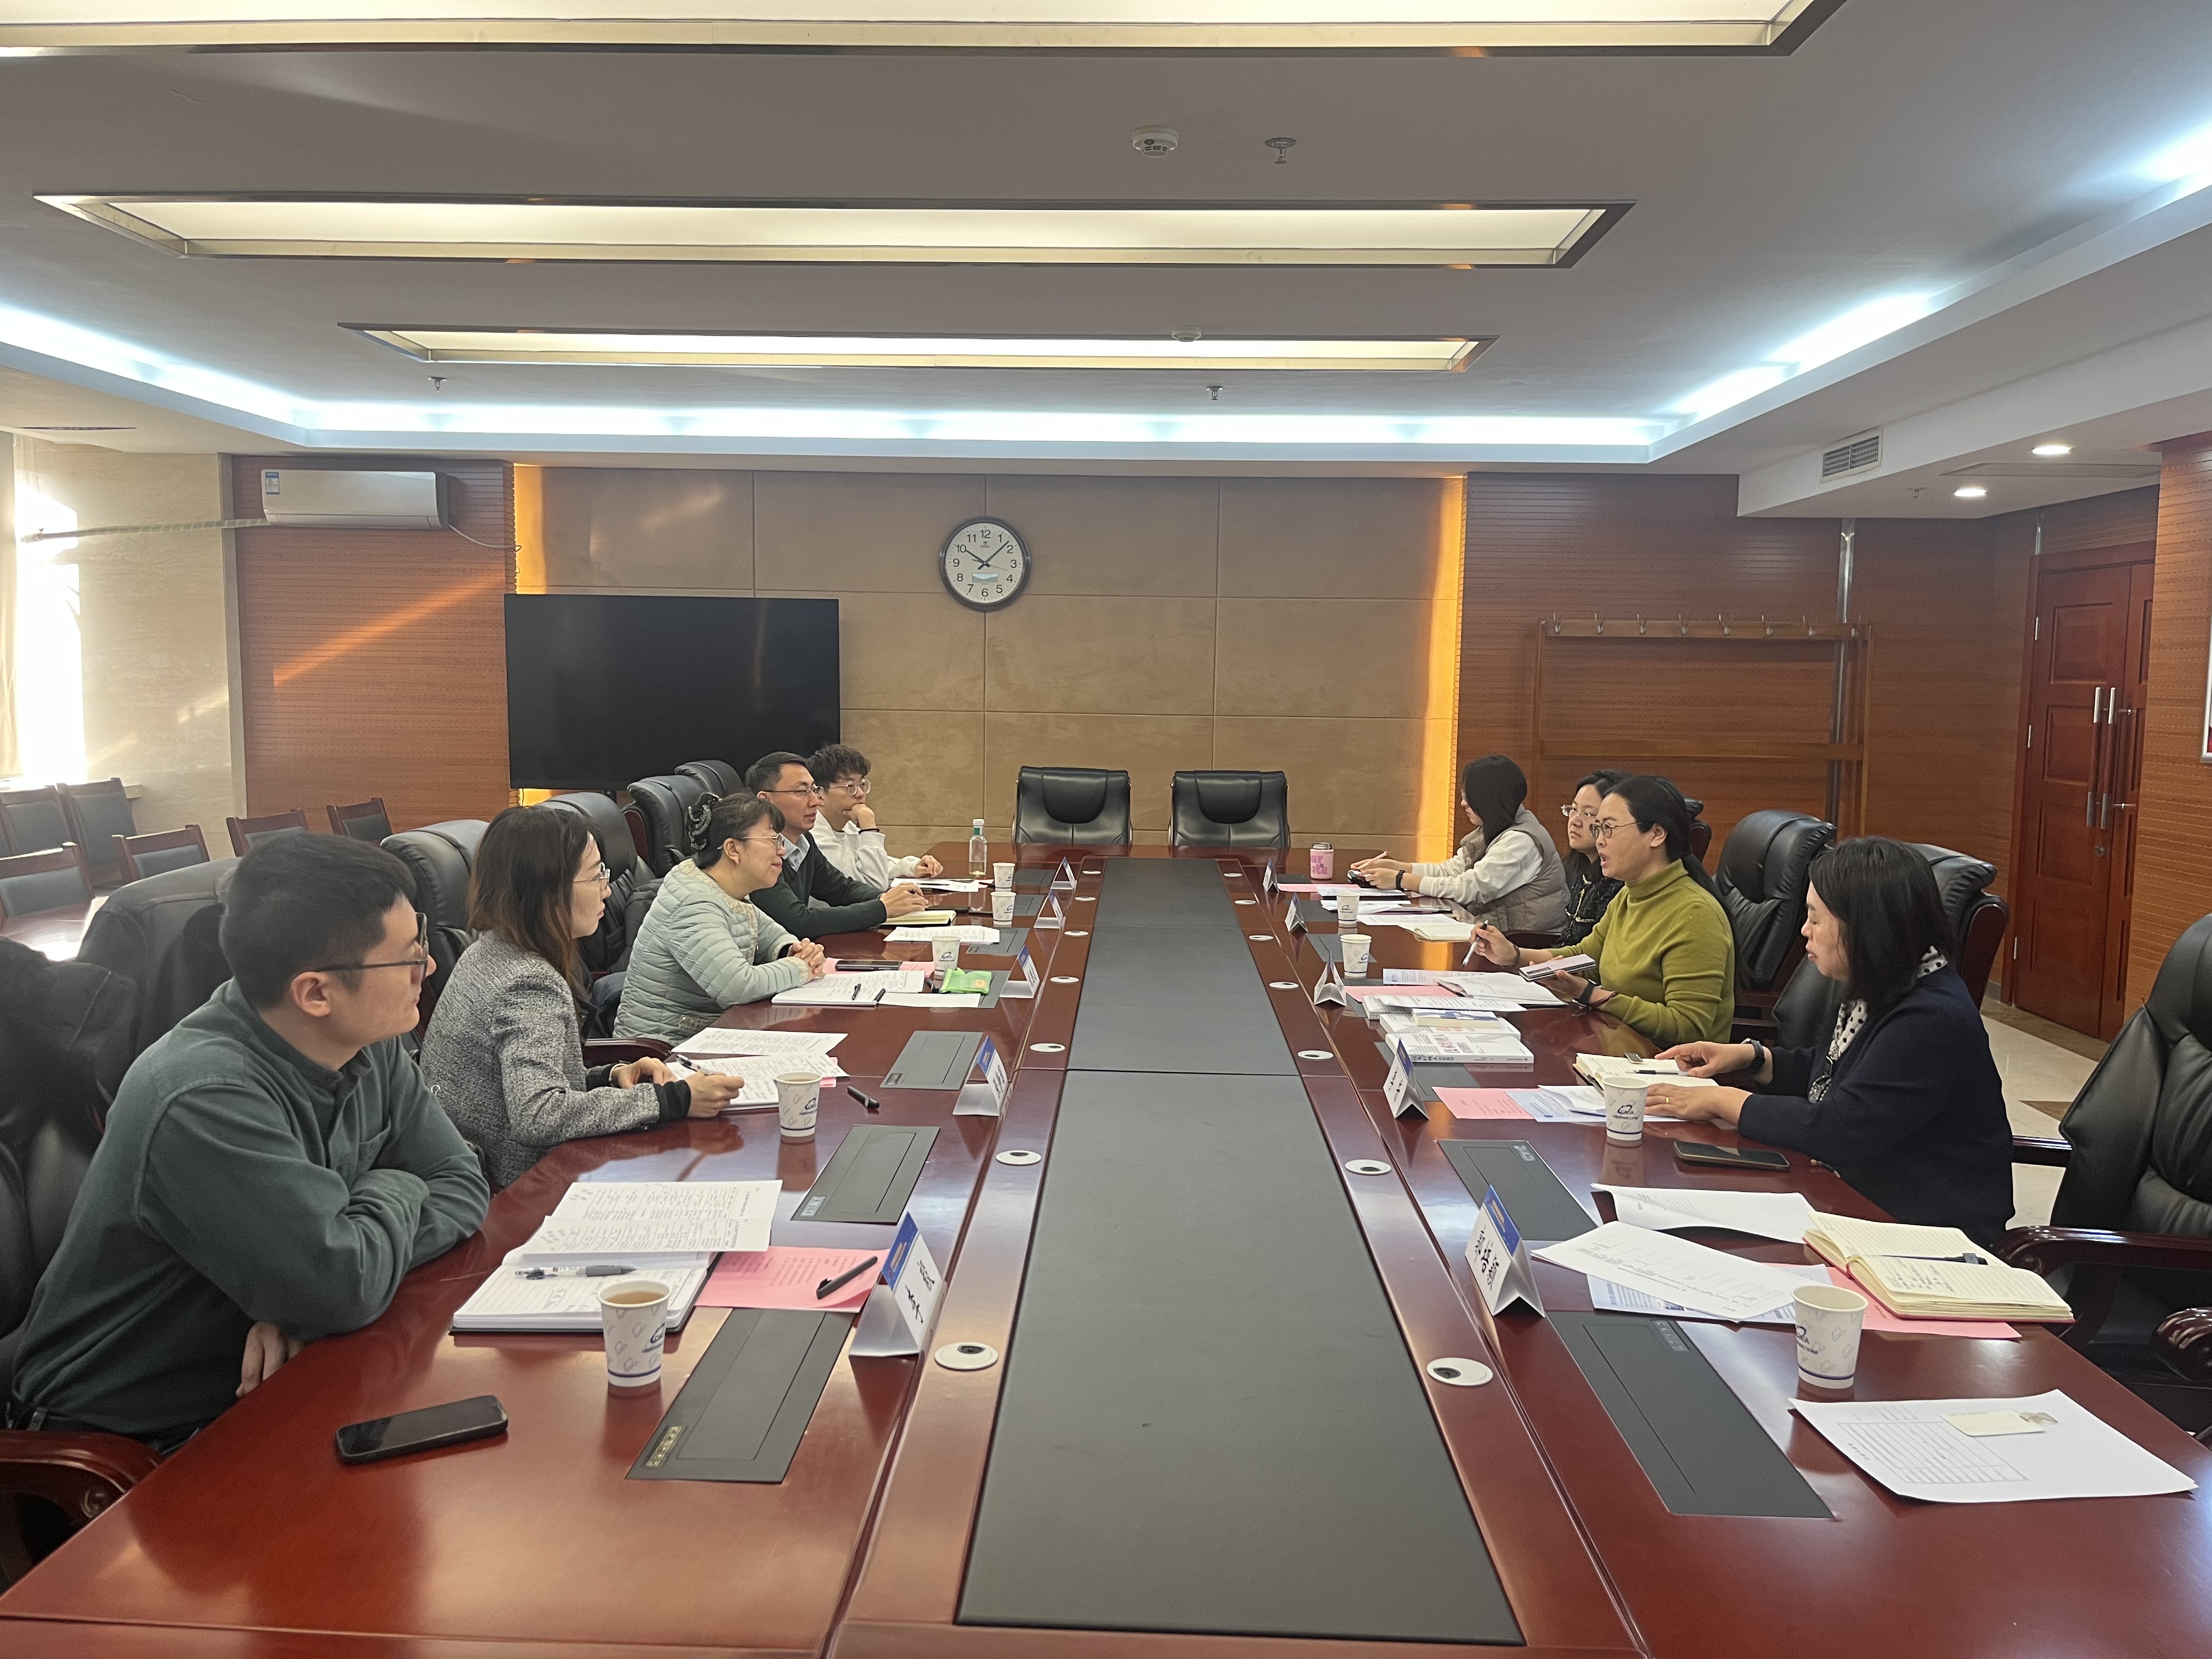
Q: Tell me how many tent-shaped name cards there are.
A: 10